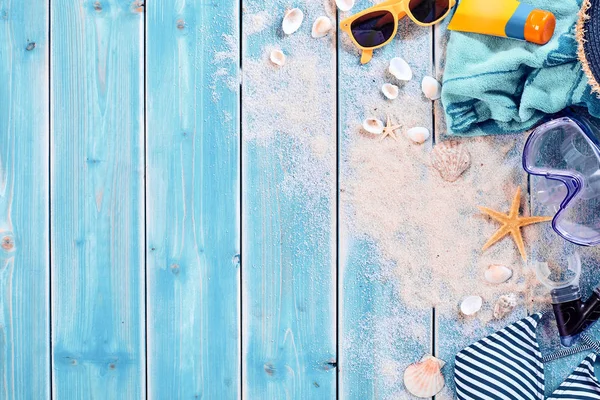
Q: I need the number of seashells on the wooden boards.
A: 14